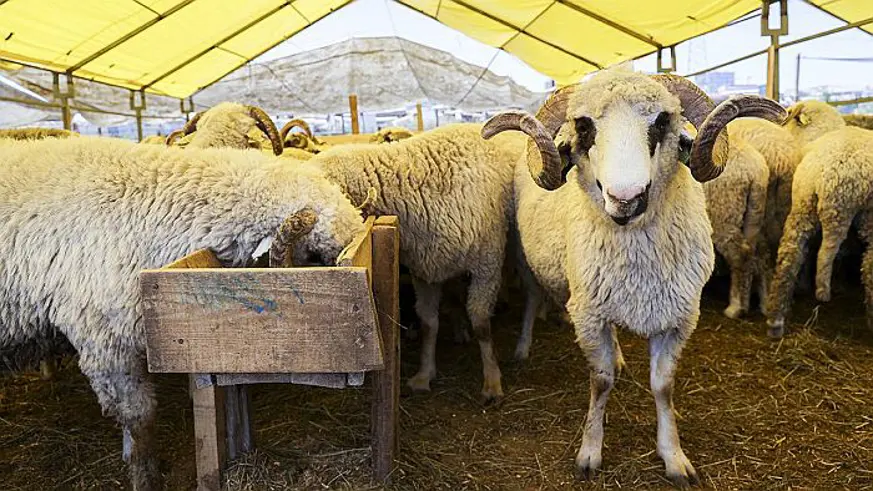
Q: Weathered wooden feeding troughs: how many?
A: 1